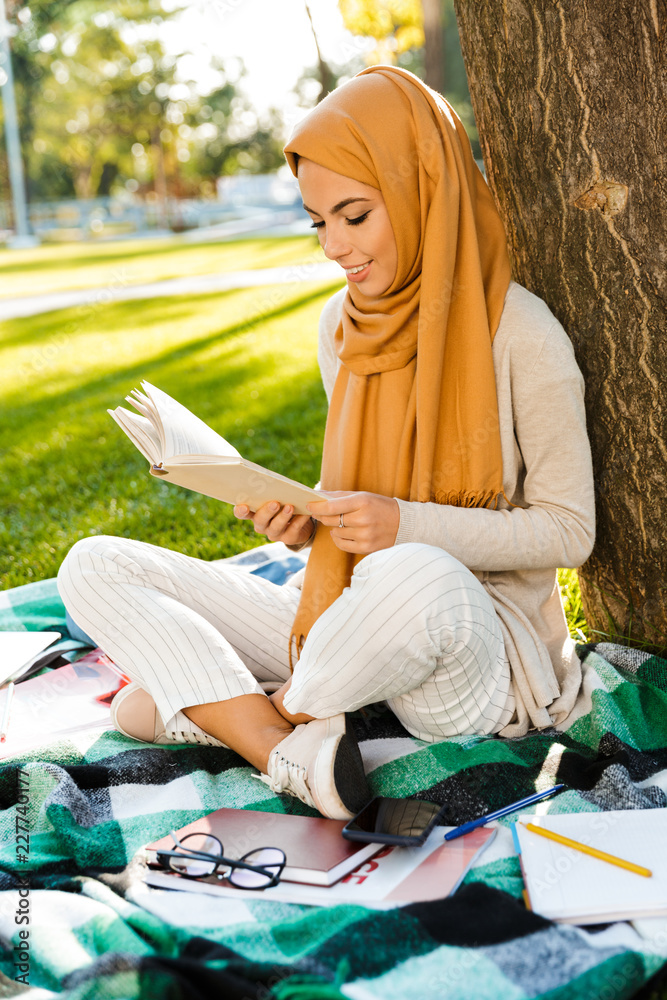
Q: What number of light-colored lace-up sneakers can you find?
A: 2